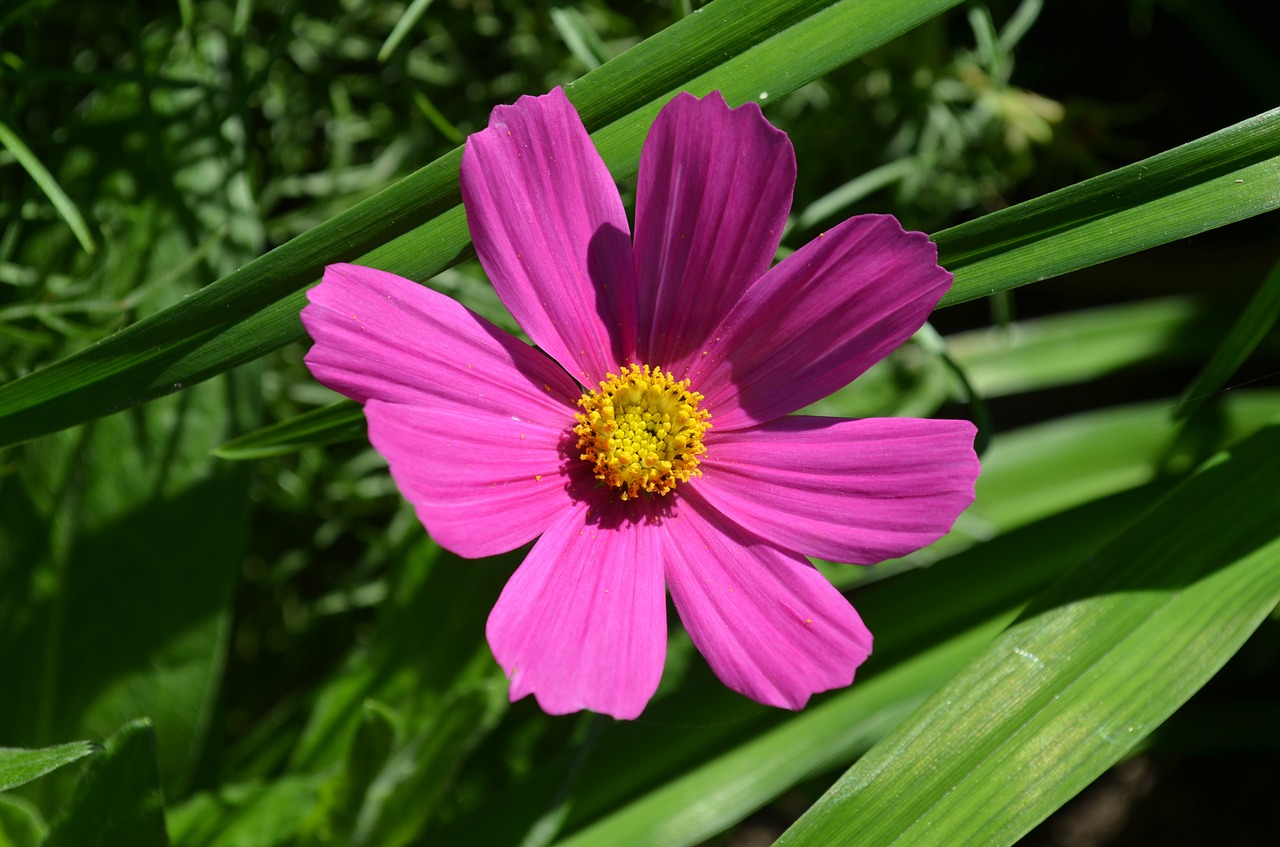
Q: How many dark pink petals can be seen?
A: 8